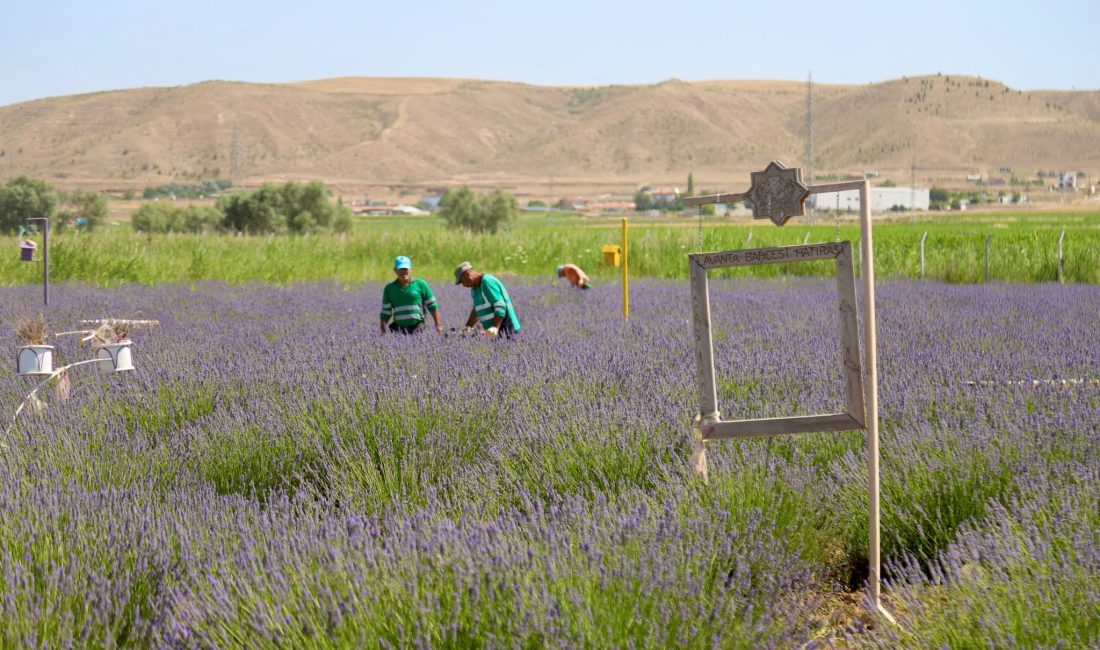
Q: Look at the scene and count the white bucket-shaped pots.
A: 2